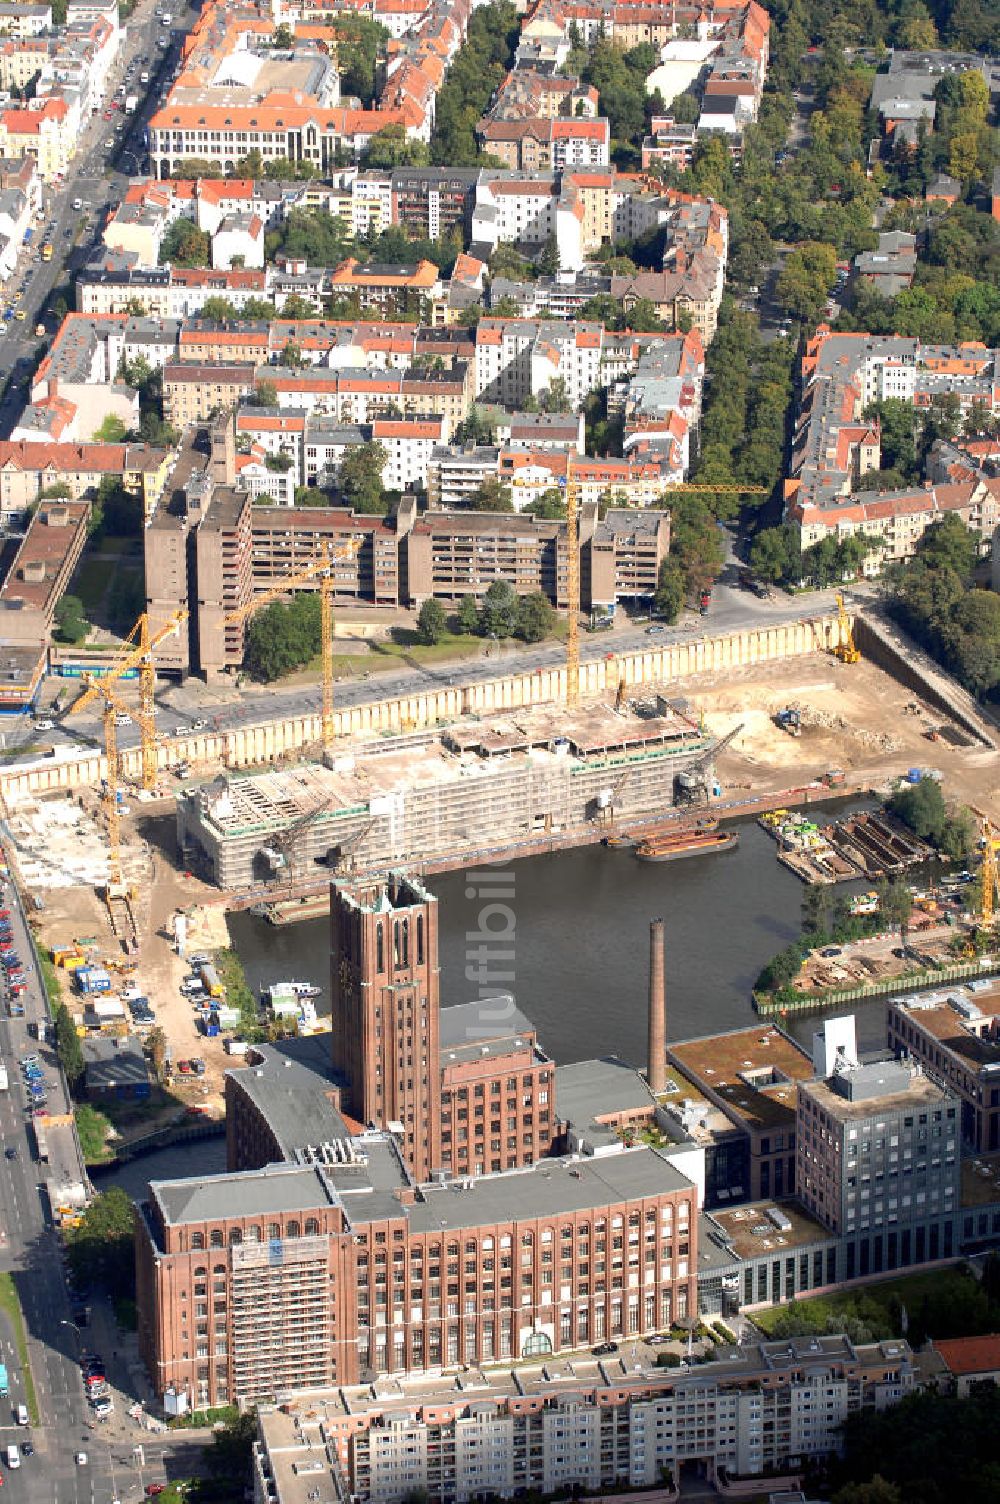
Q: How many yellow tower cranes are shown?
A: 5